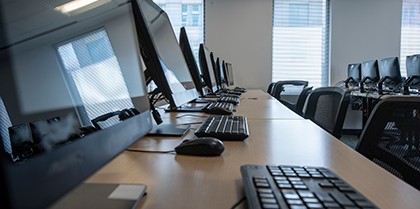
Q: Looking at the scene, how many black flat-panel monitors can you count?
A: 12